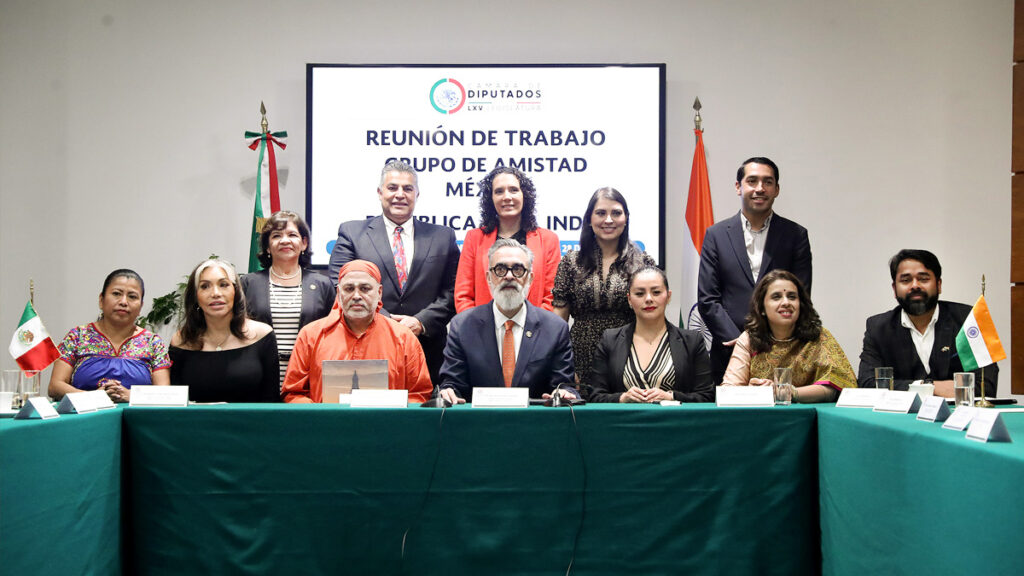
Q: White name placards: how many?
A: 12